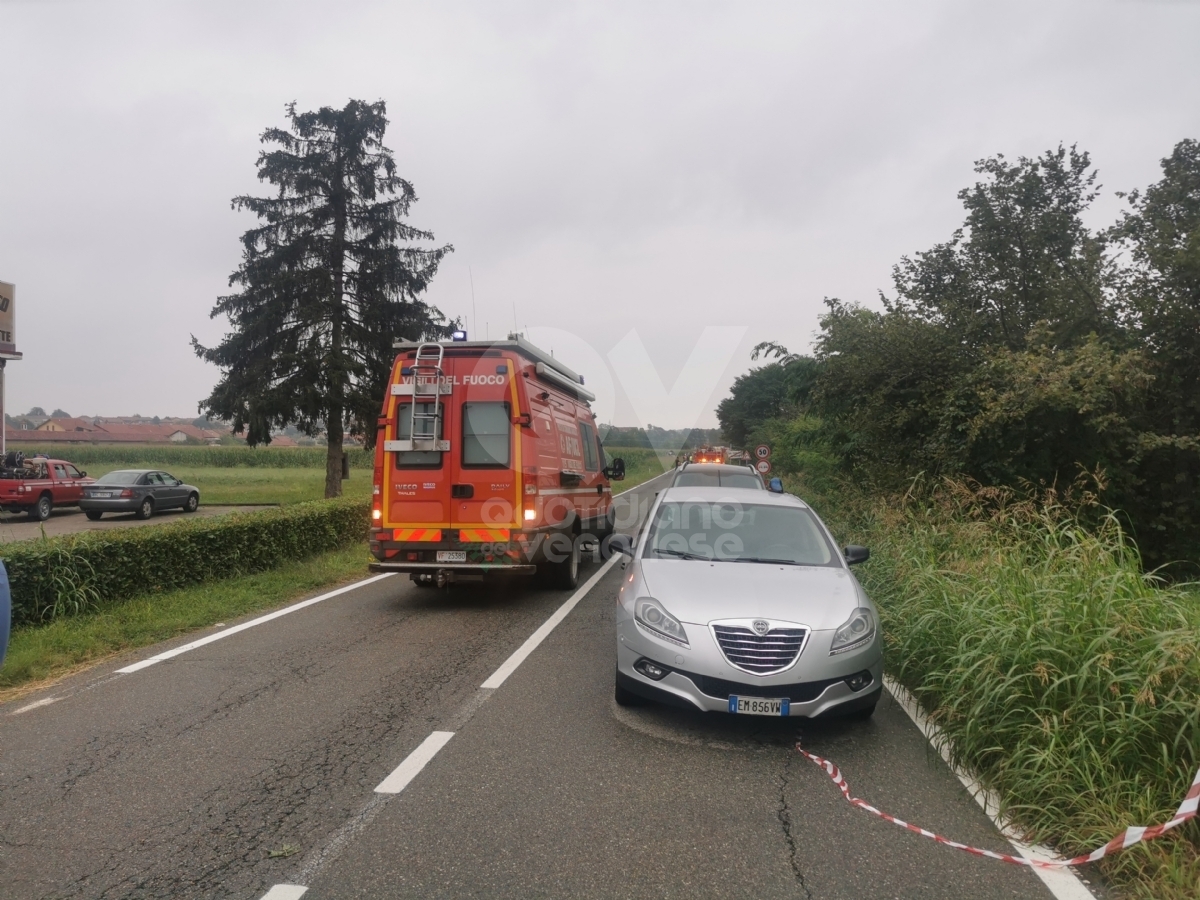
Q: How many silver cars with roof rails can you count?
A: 1